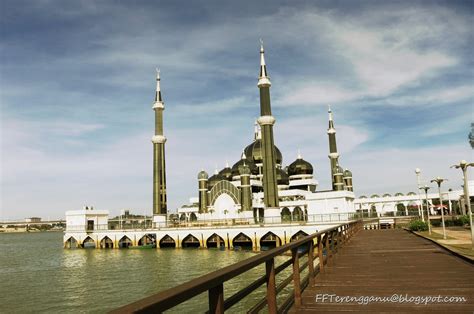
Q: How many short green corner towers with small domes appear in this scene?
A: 4